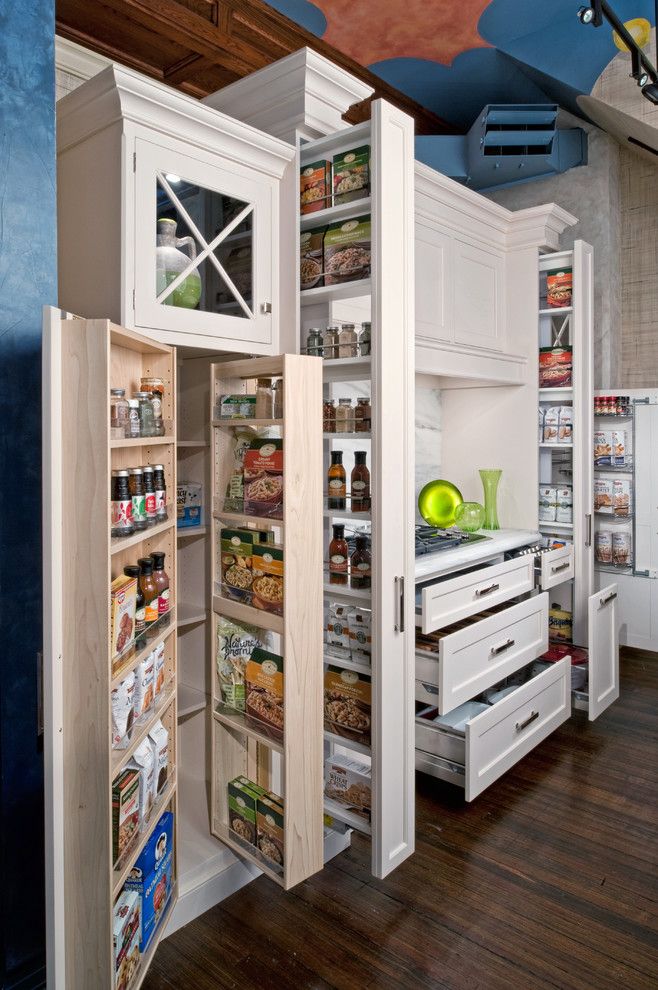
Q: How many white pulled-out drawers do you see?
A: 5